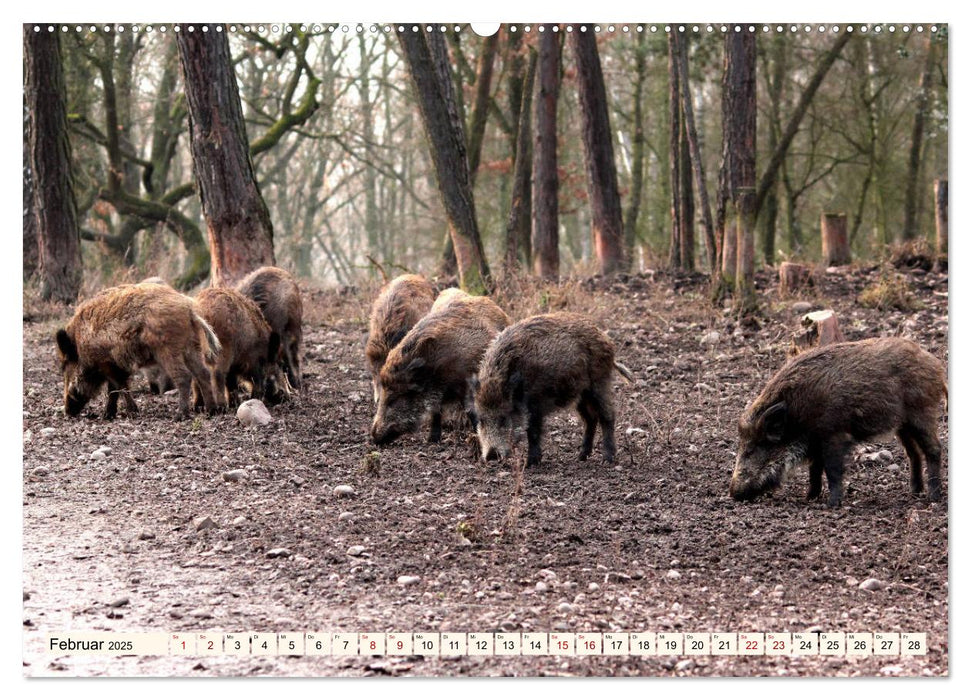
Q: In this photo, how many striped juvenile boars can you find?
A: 0